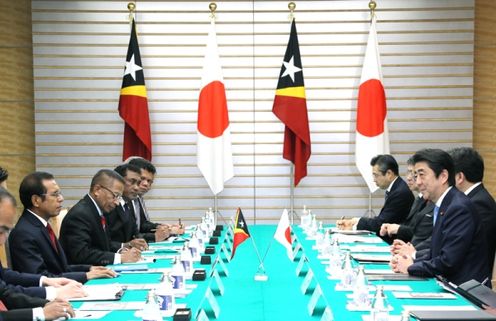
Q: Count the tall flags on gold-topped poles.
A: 4